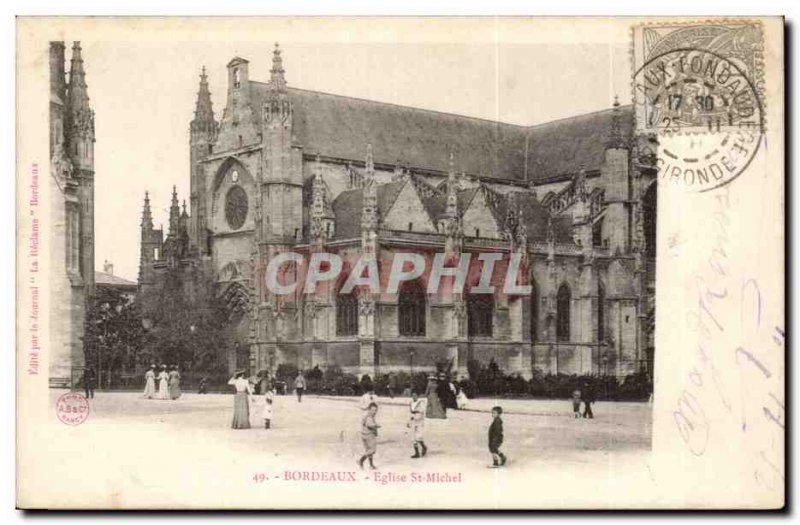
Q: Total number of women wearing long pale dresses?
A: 3